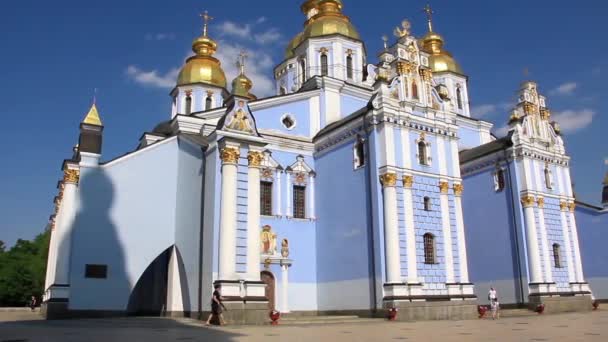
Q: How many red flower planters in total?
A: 5